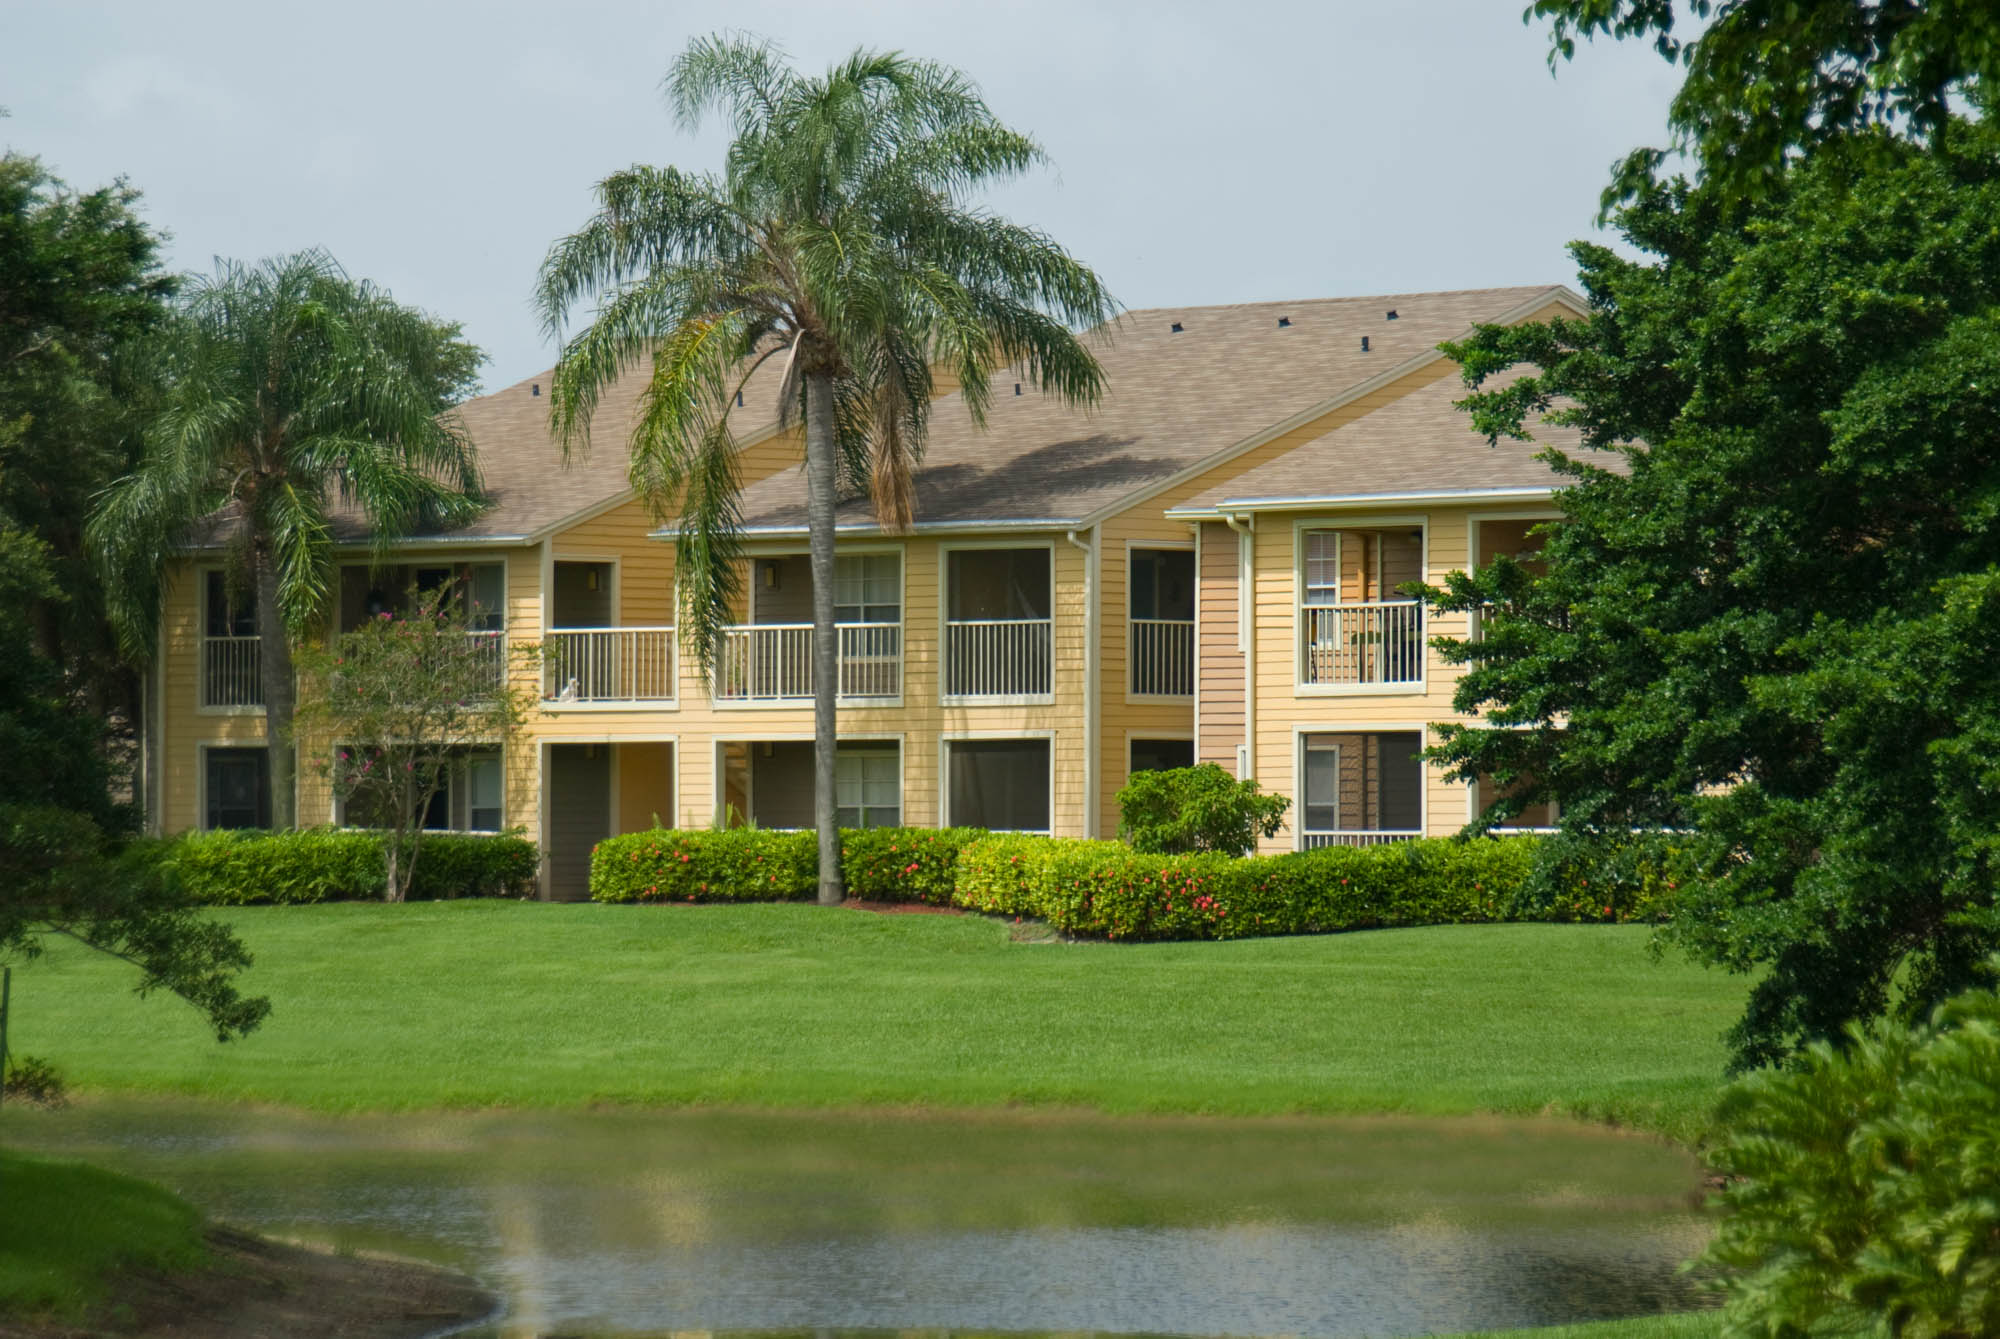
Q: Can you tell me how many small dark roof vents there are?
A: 7